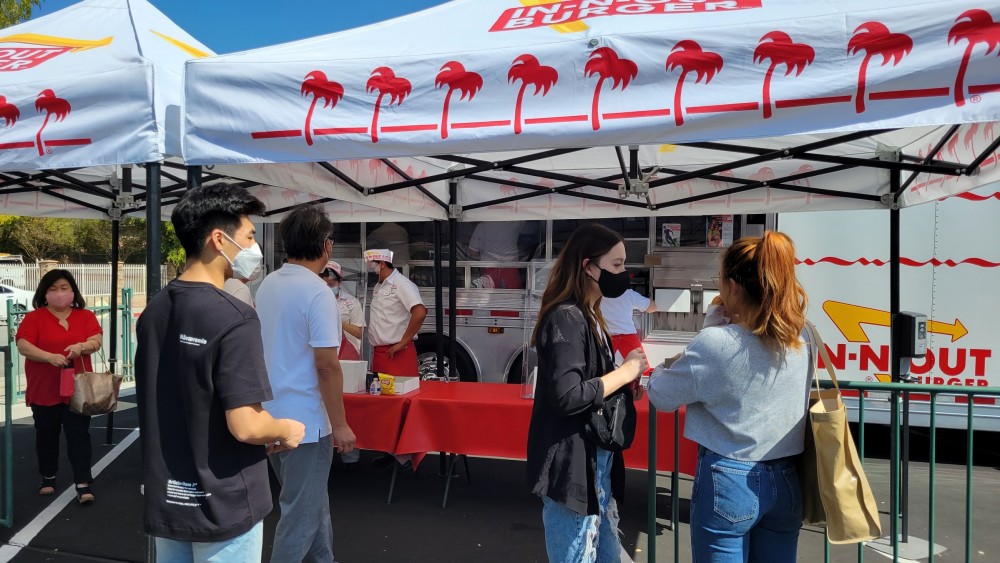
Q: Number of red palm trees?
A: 11